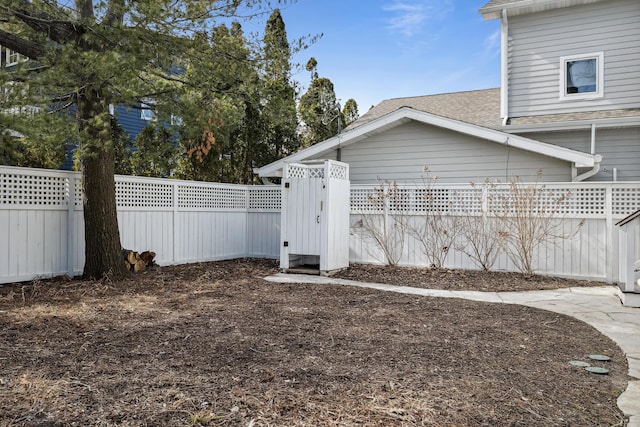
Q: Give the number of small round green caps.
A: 3